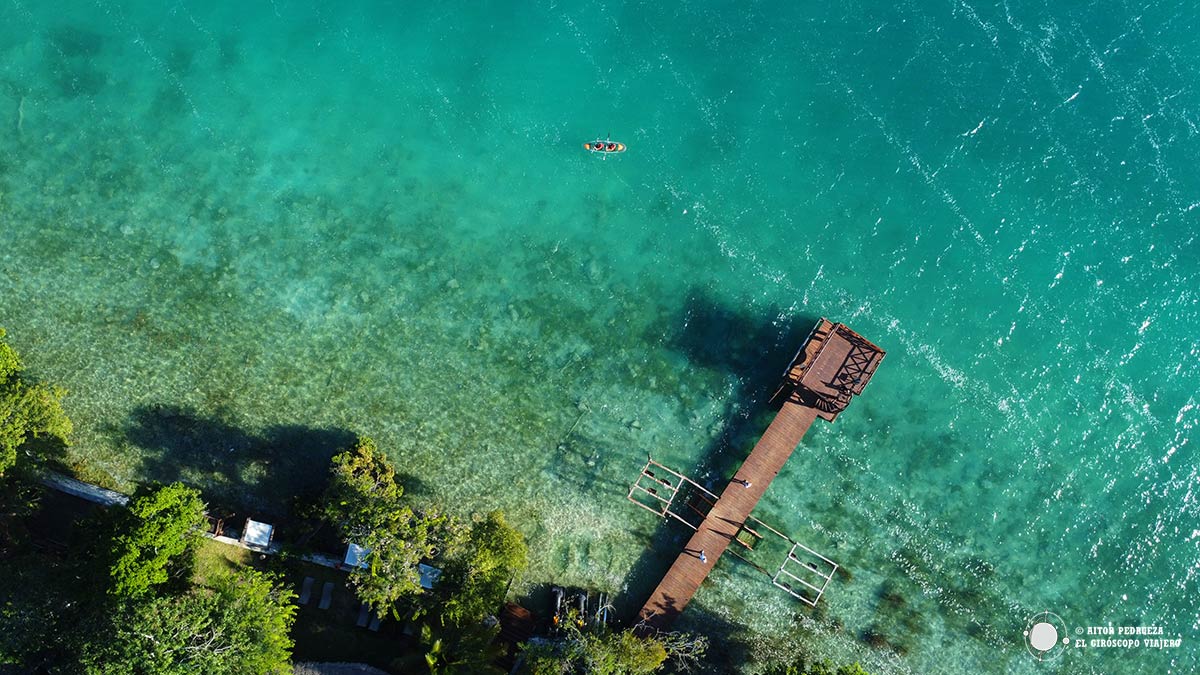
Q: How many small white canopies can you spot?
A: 3